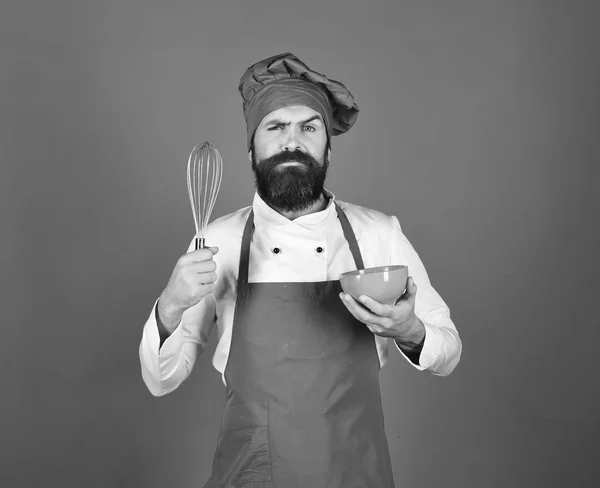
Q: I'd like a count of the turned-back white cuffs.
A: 2